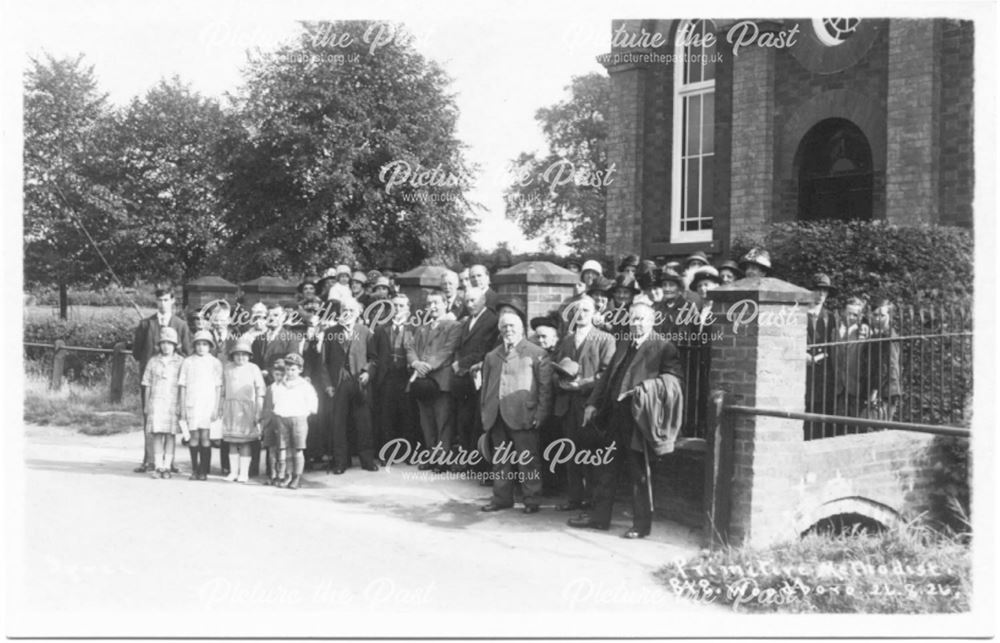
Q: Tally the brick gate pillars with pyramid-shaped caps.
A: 5